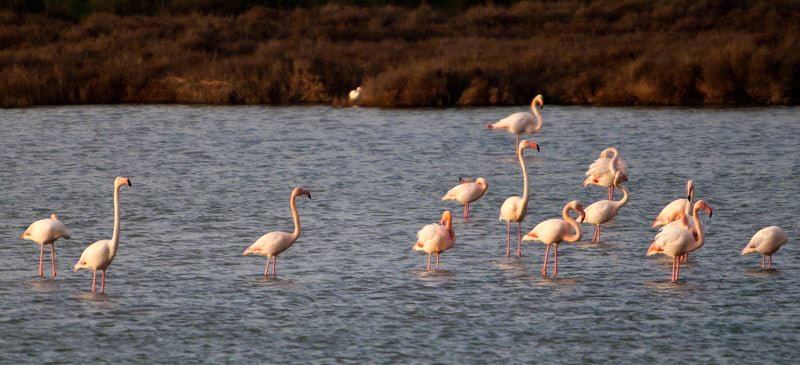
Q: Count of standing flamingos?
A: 13